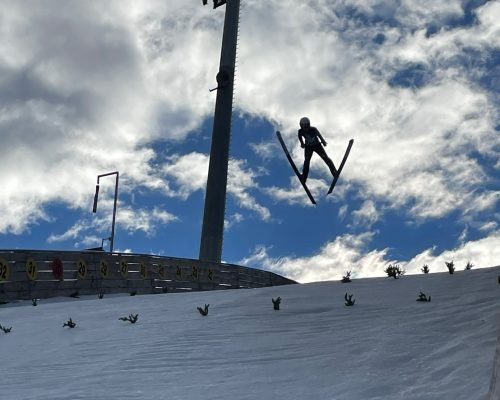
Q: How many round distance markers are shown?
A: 11